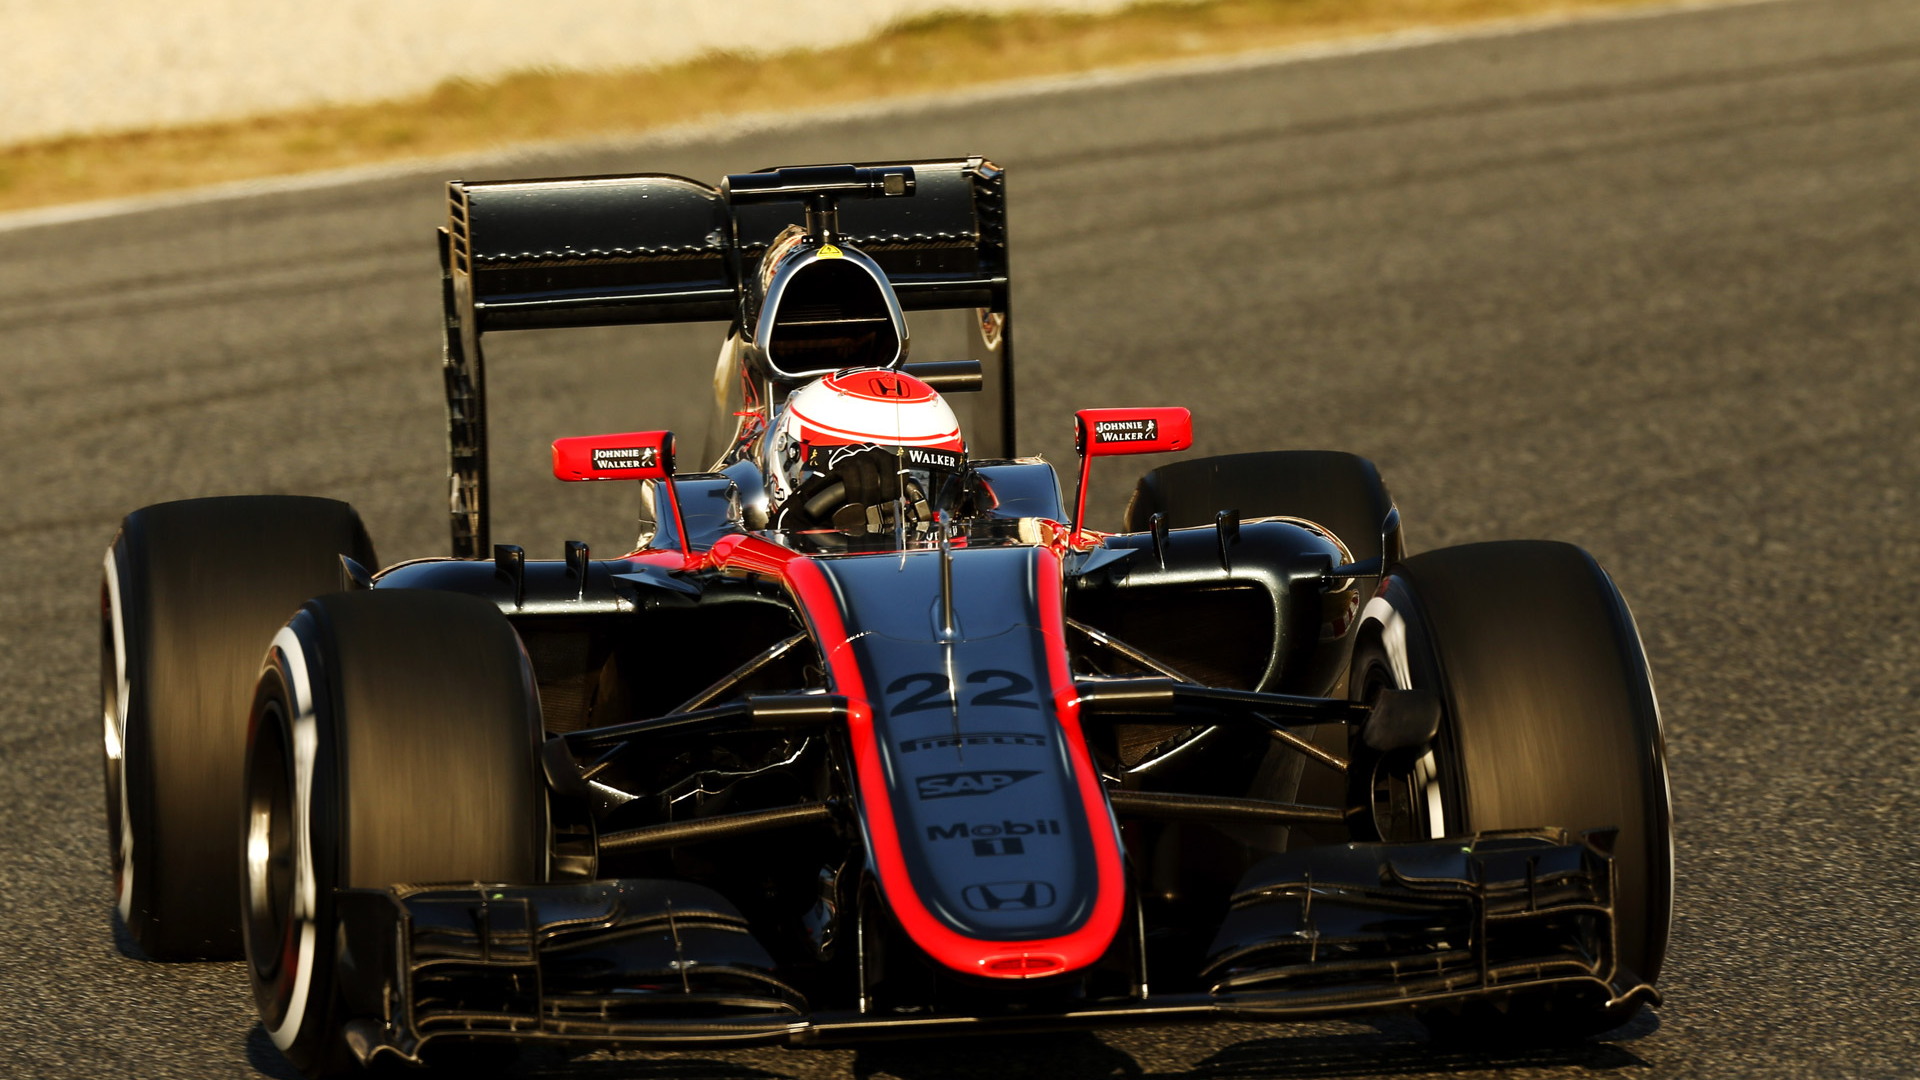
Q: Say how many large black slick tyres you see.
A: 4